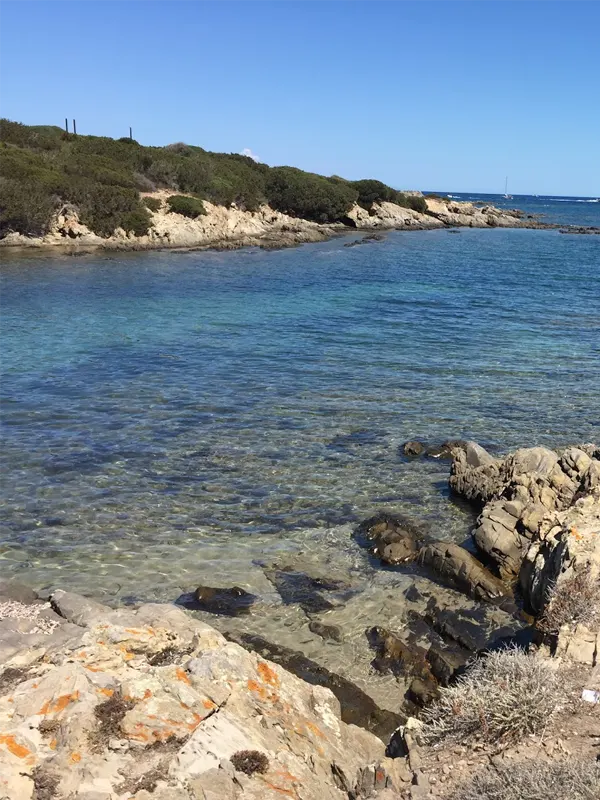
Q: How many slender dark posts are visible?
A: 3